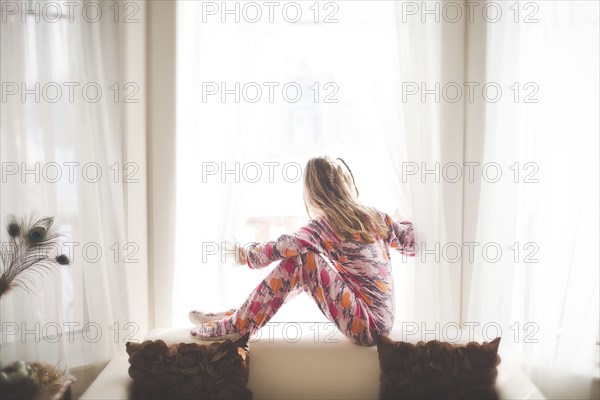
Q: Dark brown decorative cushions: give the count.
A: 2